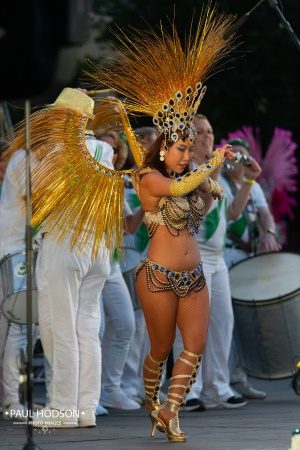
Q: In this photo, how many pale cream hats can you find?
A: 1